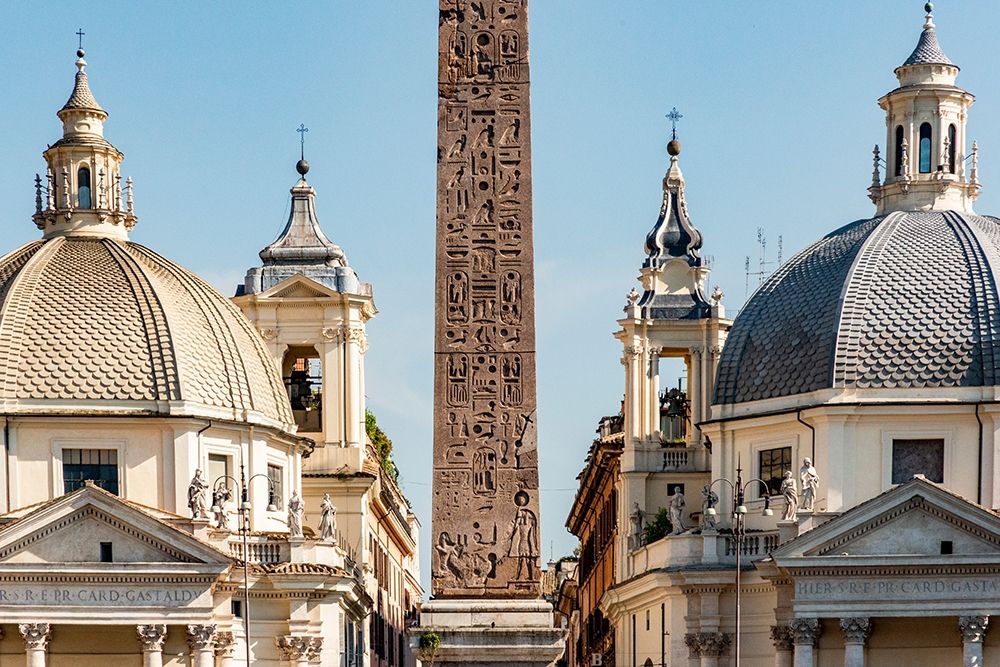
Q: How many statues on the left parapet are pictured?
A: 4